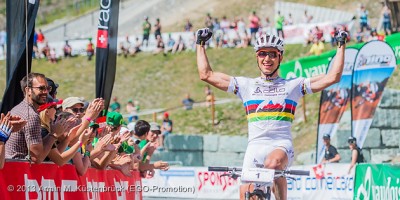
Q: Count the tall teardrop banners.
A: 2